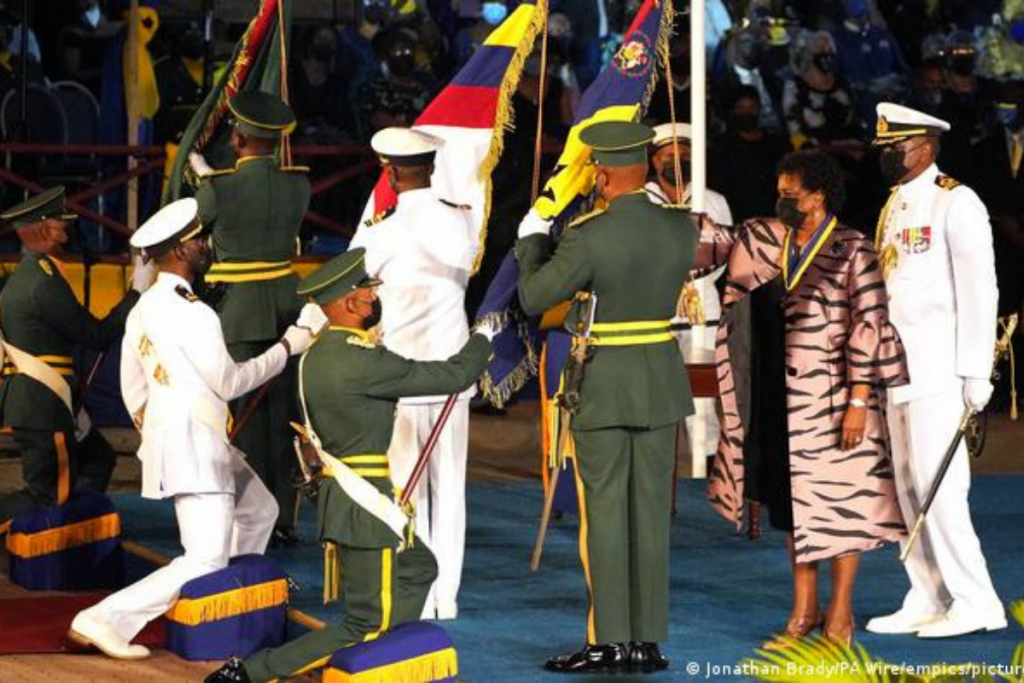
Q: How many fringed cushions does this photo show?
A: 3